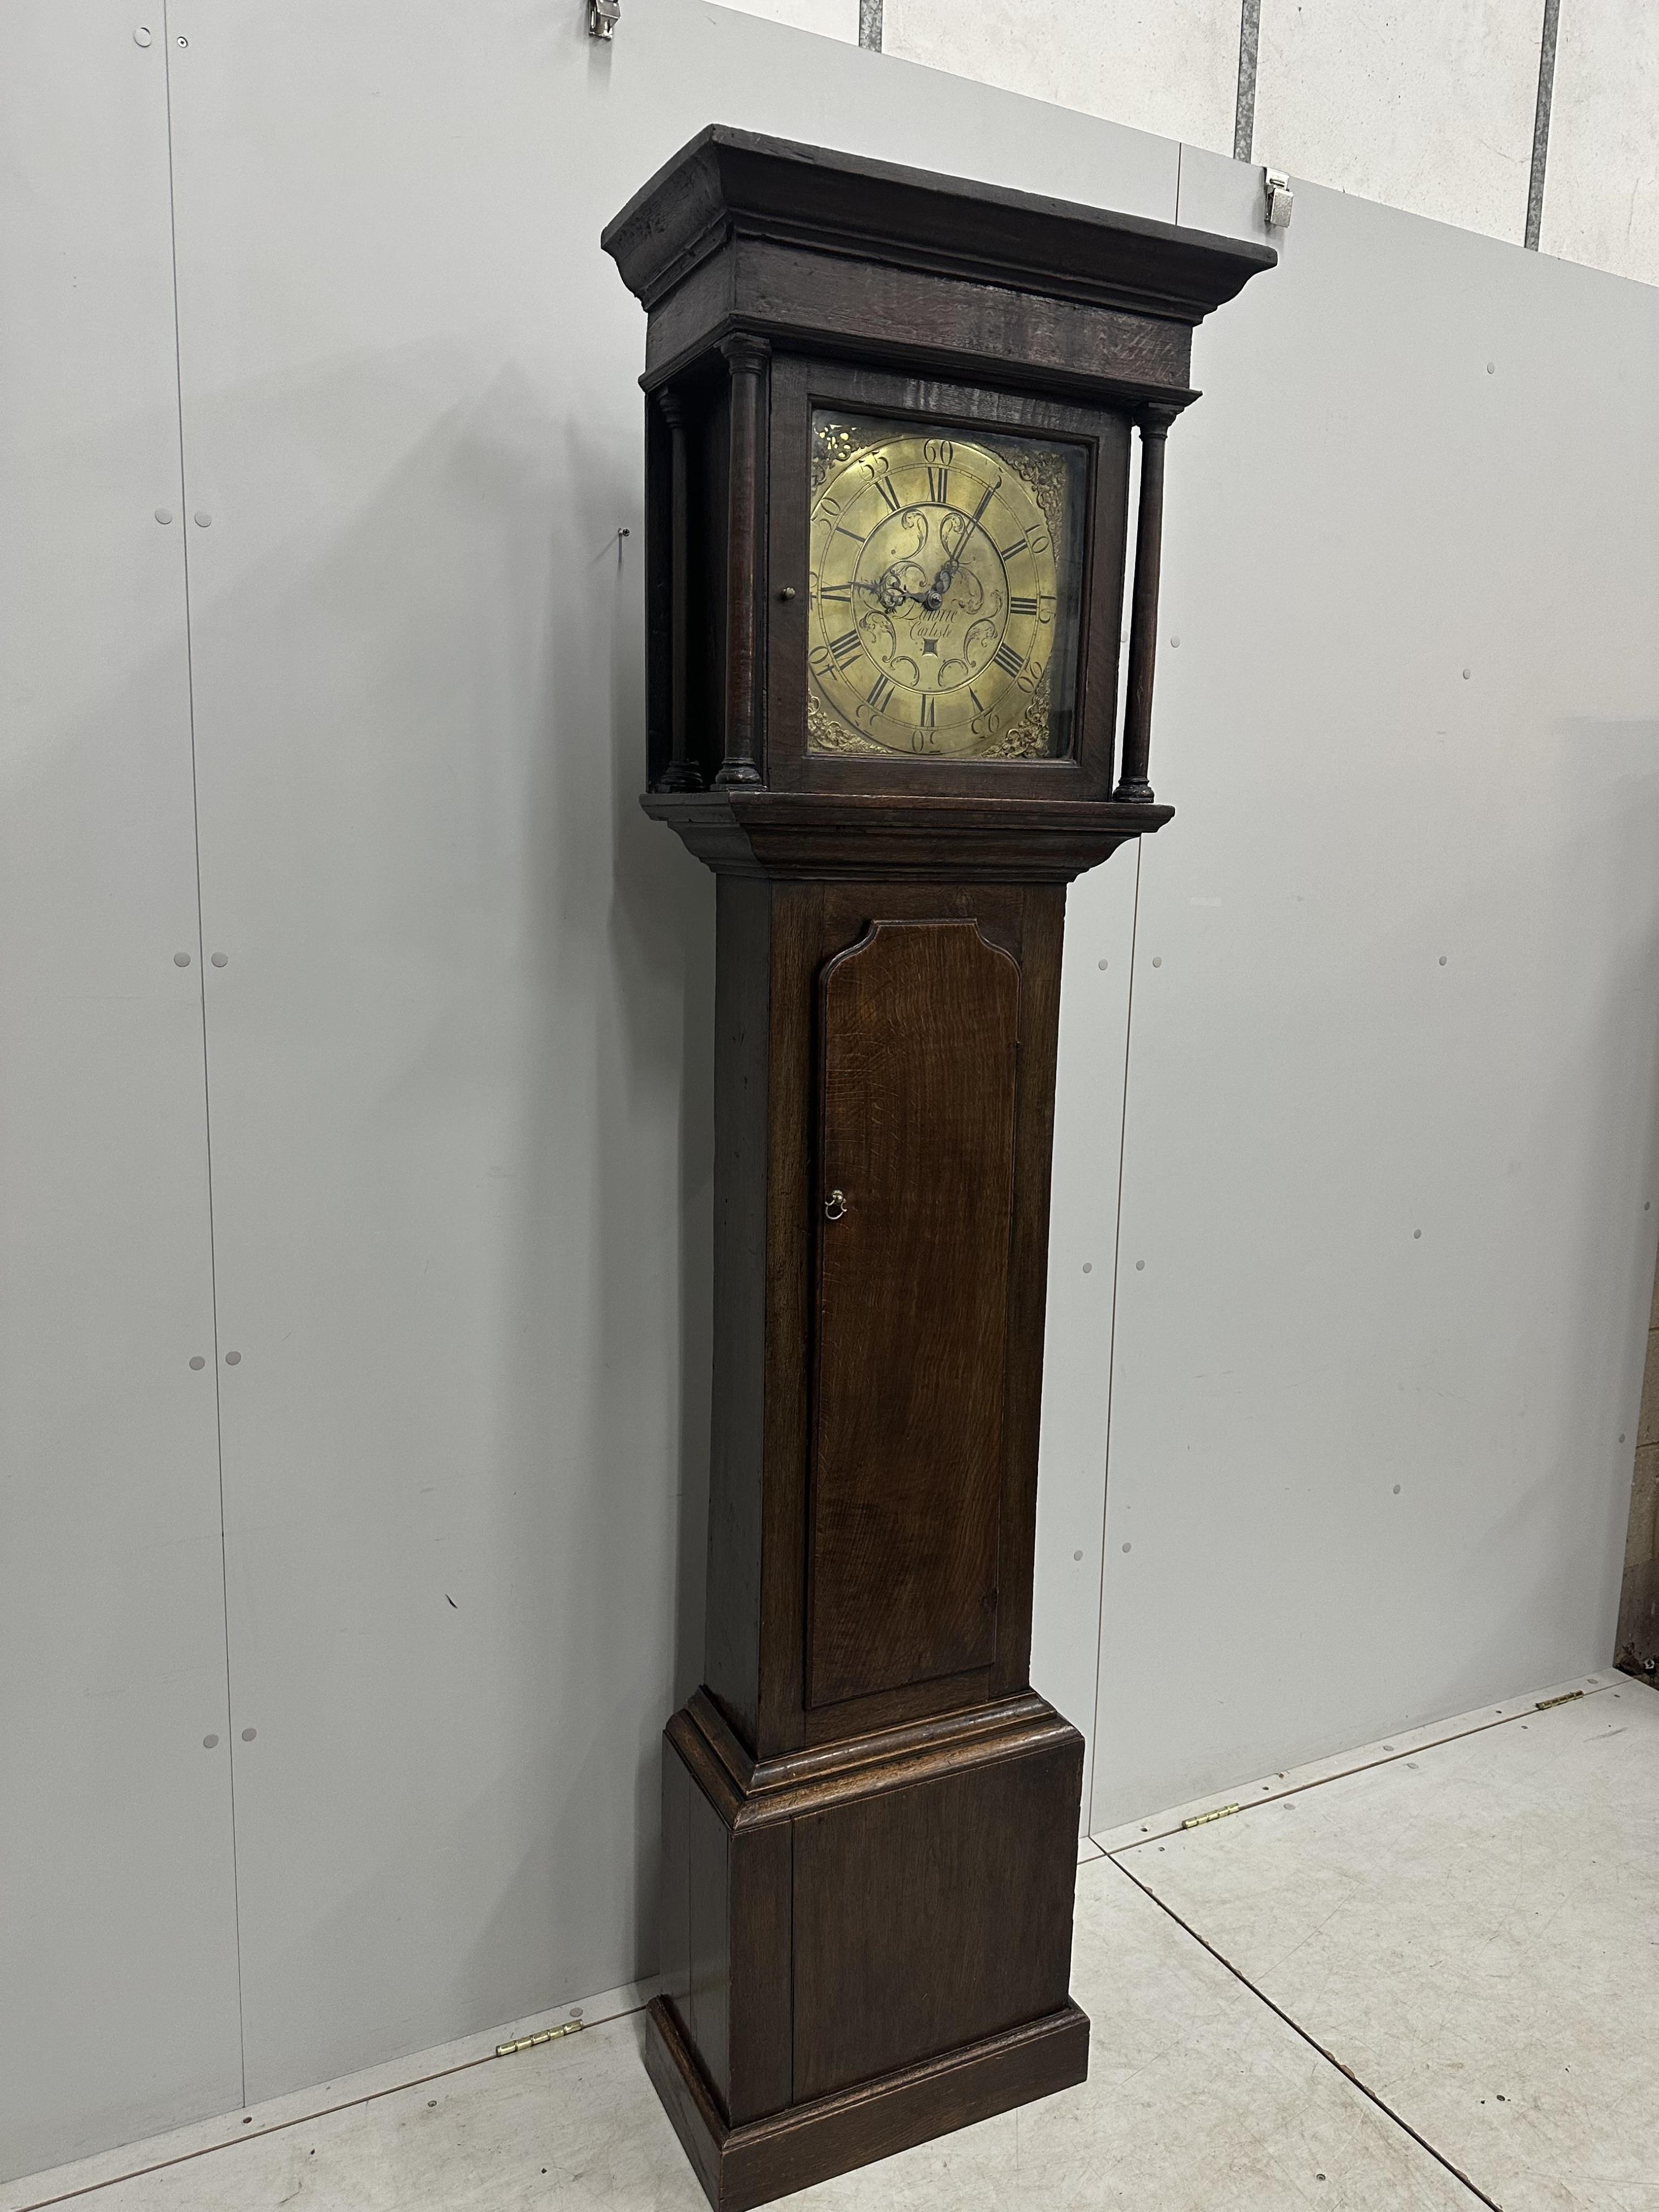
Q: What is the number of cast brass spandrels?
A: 4